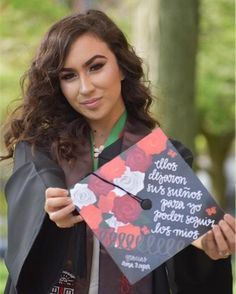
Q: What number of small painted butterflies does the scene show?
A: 3